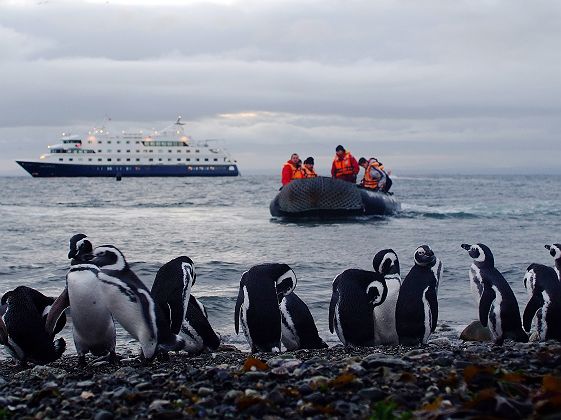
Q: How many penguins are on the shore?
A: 13